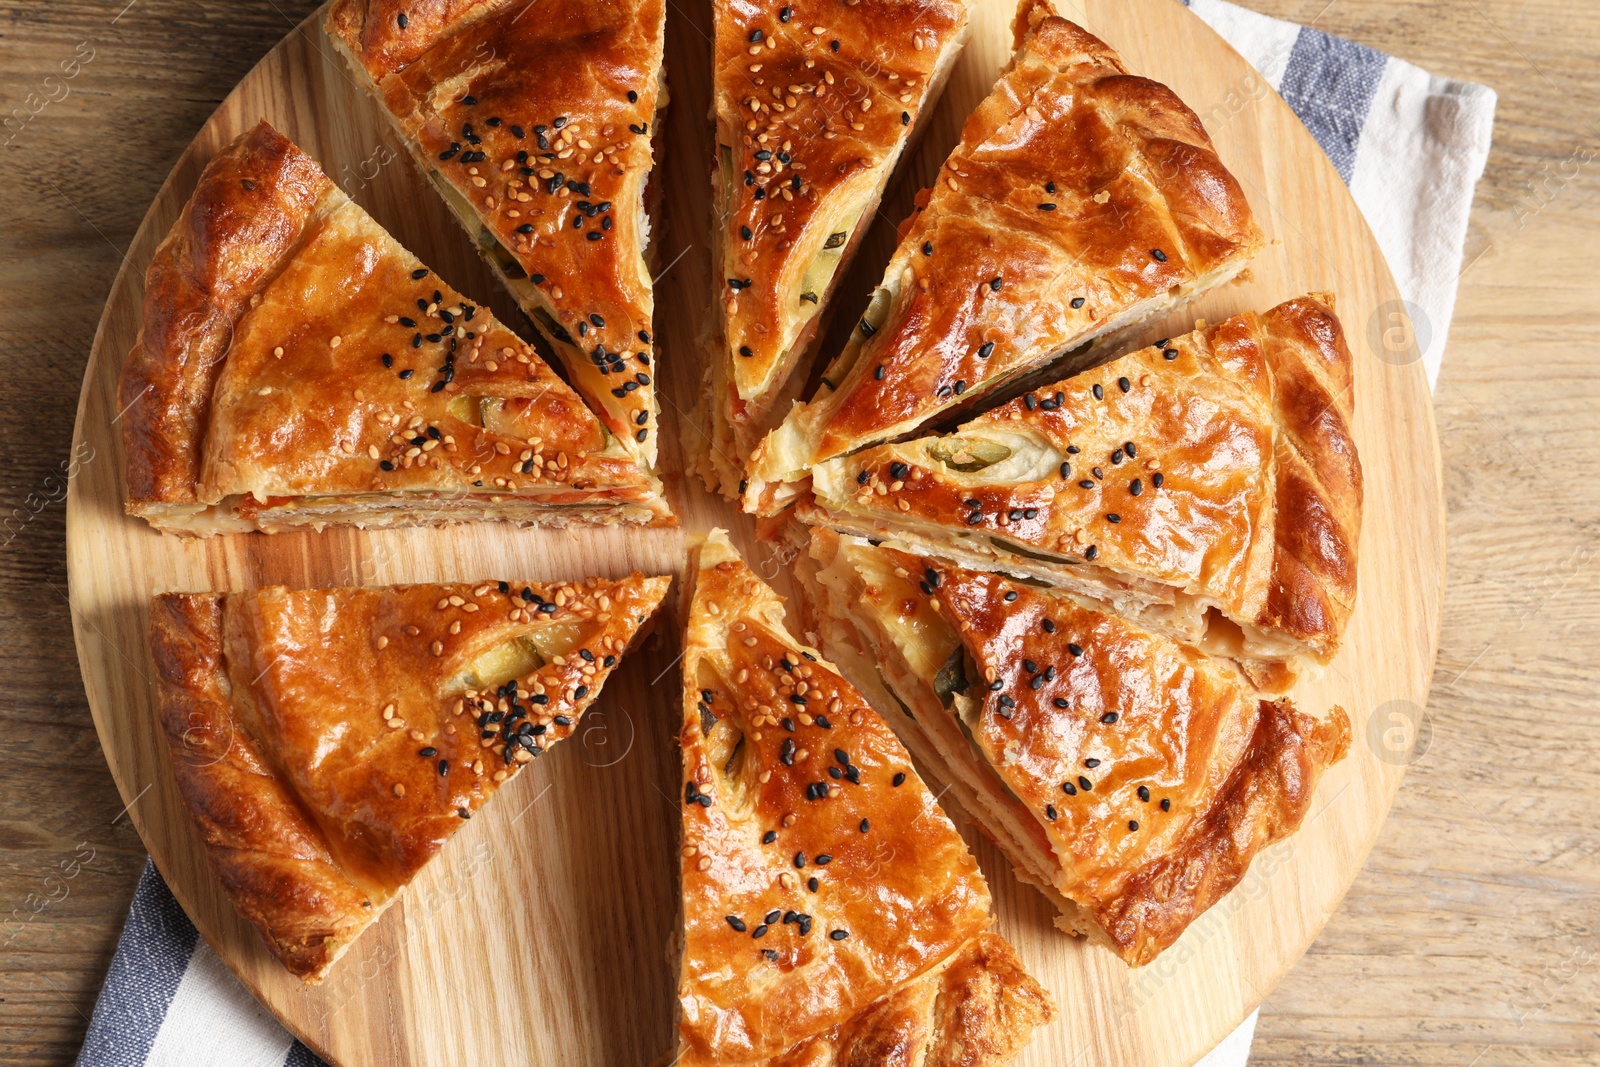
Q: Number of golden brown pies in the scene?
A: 8